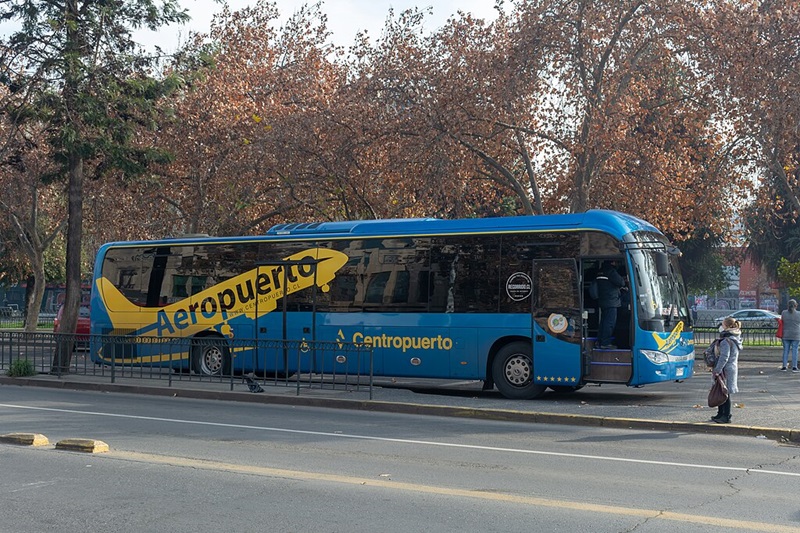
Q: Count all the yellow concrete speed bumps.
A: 2